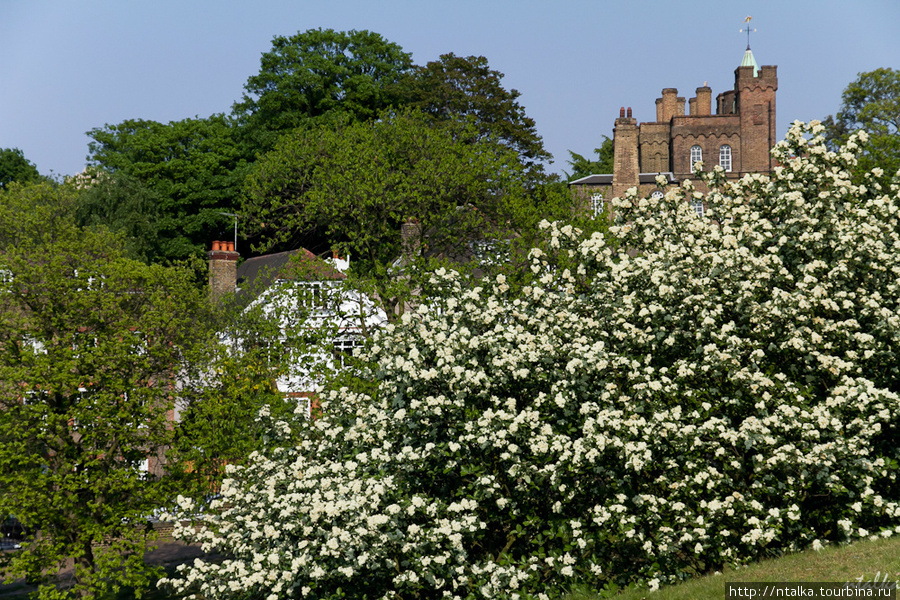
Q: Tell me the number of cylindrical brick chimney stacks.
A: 5